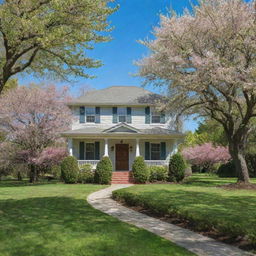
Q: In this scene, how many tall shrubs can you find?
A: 4